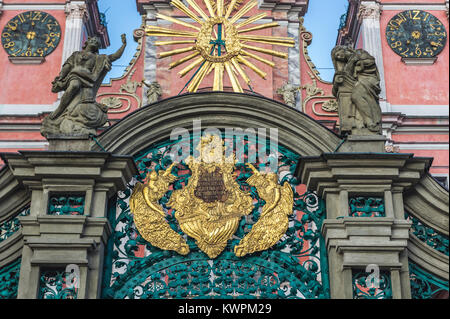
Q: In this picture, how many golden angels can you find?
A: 2